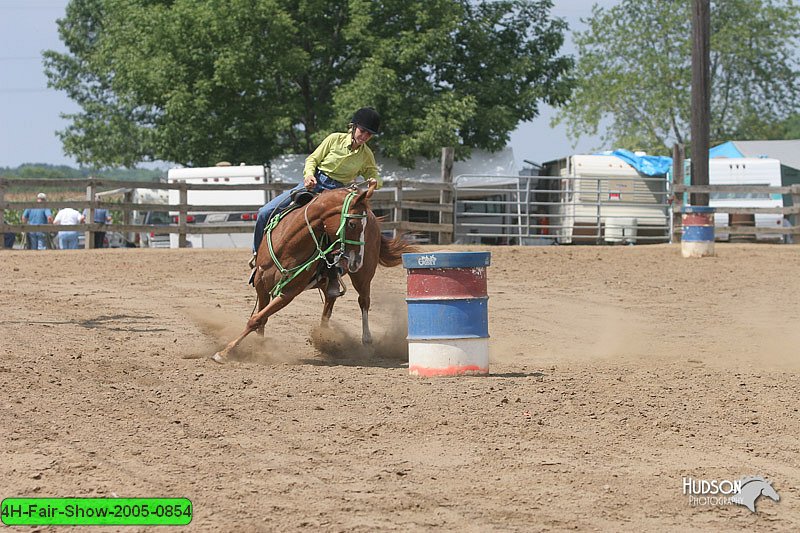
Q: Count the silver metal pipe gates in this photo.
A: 1